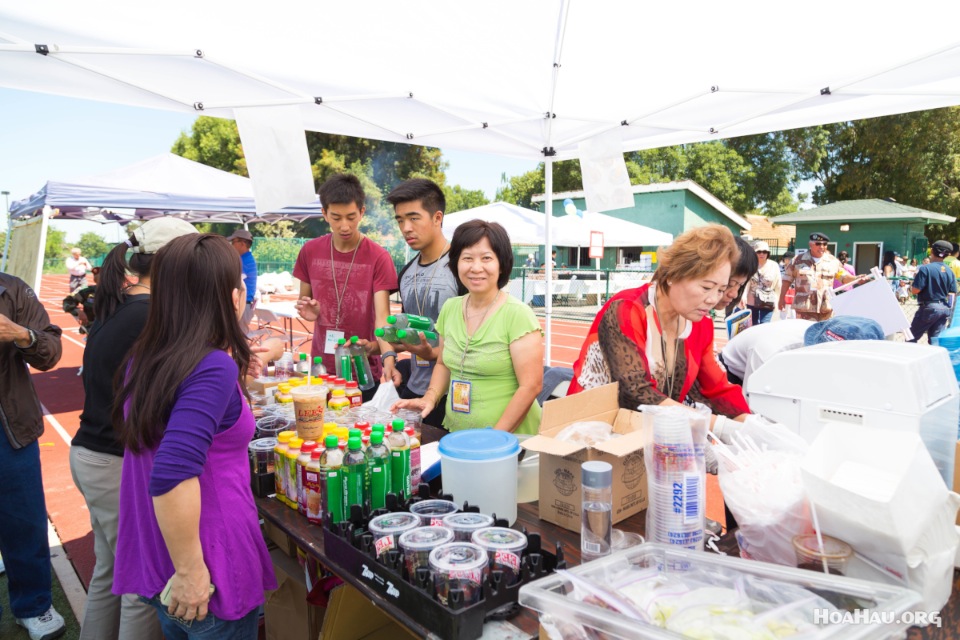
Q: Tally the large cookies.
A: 0